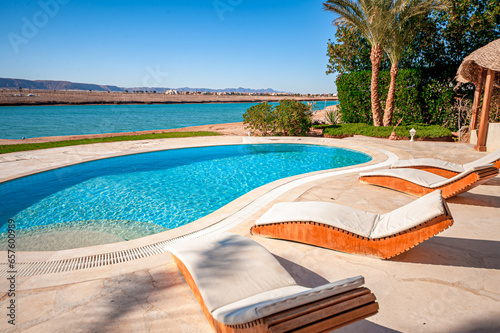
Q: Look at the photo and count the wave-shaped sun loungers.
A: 4